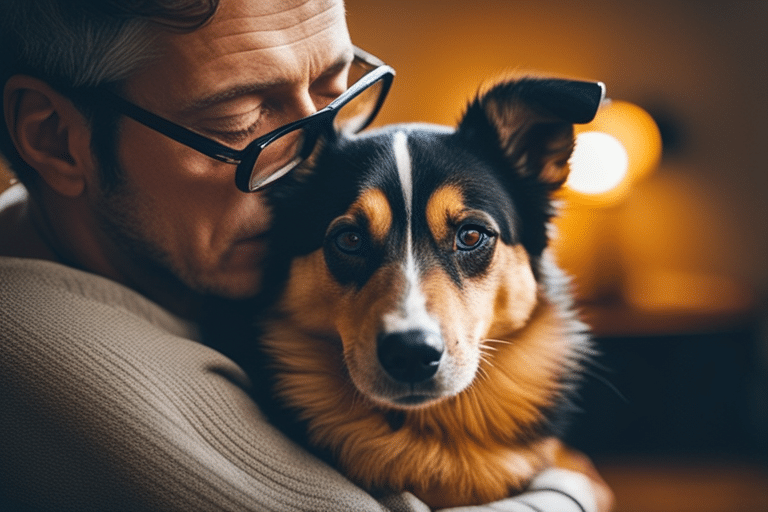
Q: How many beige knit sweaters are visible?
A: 1